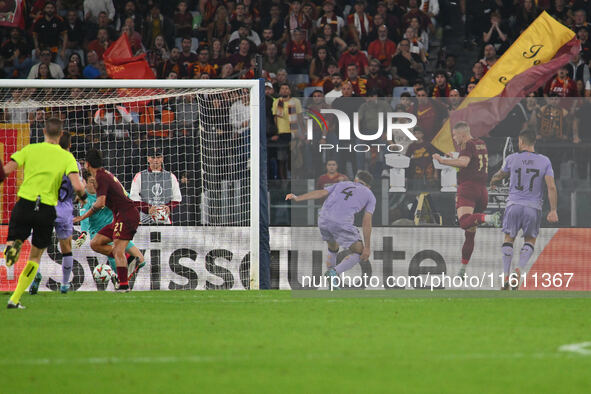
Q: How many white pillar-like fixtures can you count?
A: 2